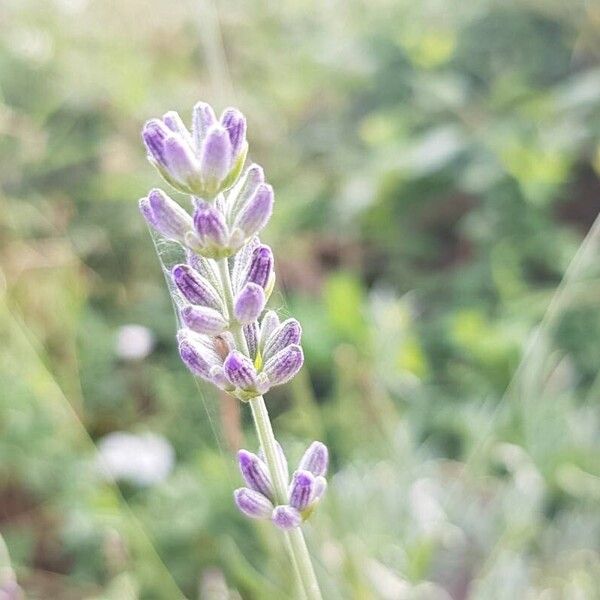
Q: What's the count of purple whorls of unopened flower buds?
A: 5